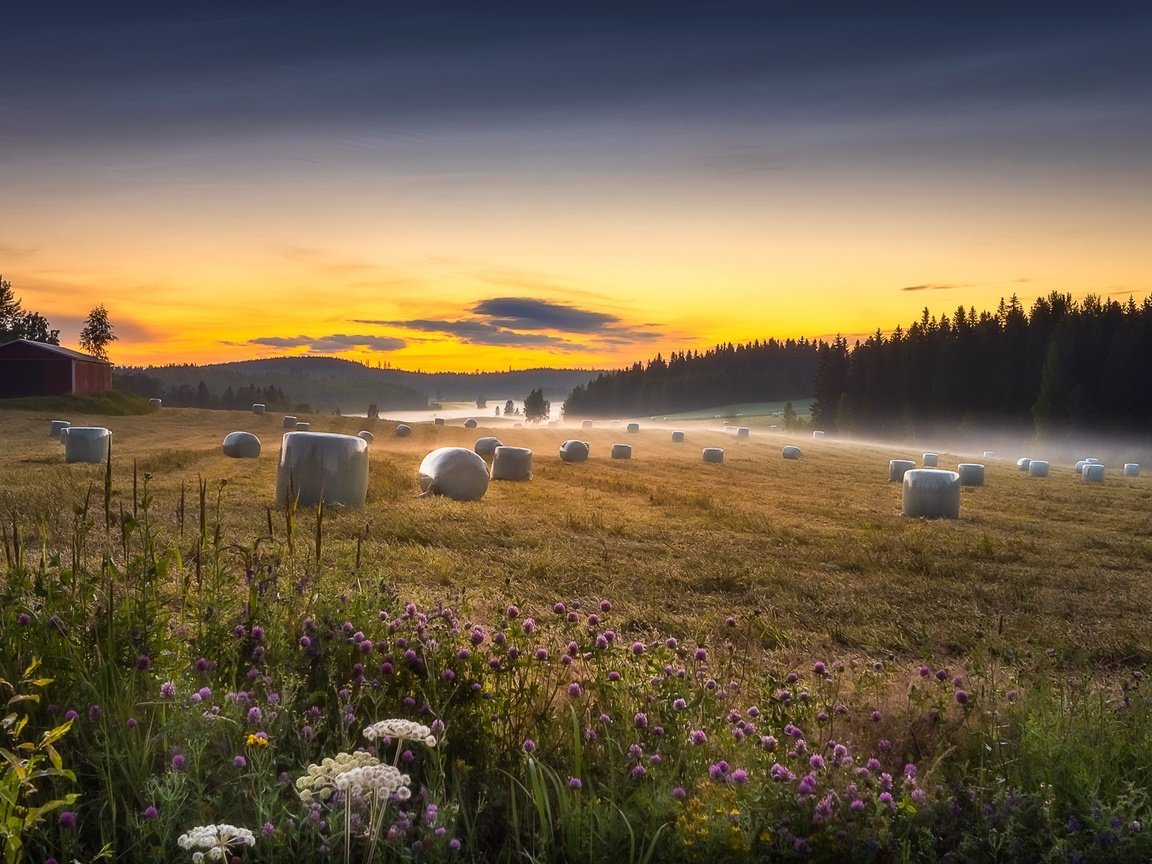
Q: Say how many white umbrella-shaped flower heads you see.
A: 4